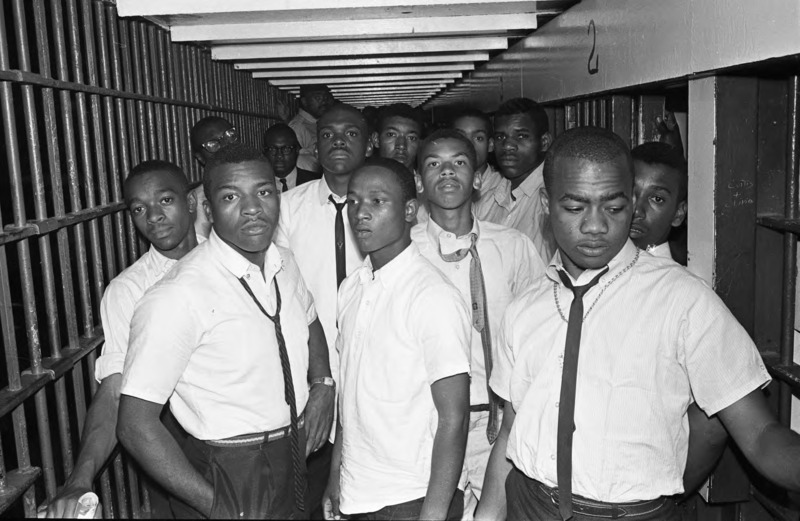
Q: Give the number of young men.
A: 13